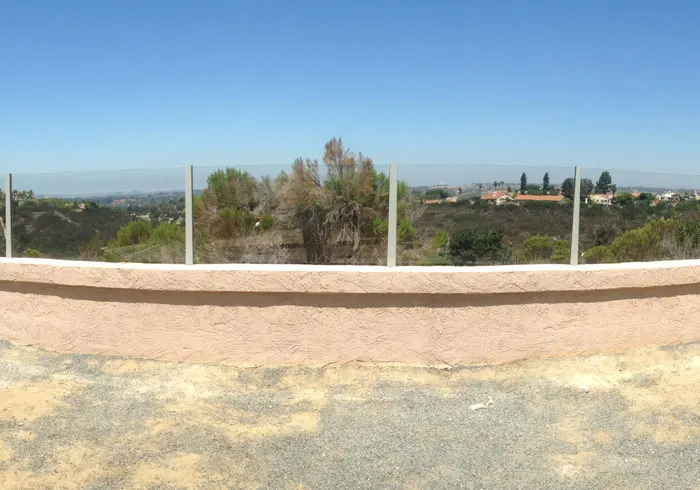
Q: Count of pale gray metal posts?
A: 4